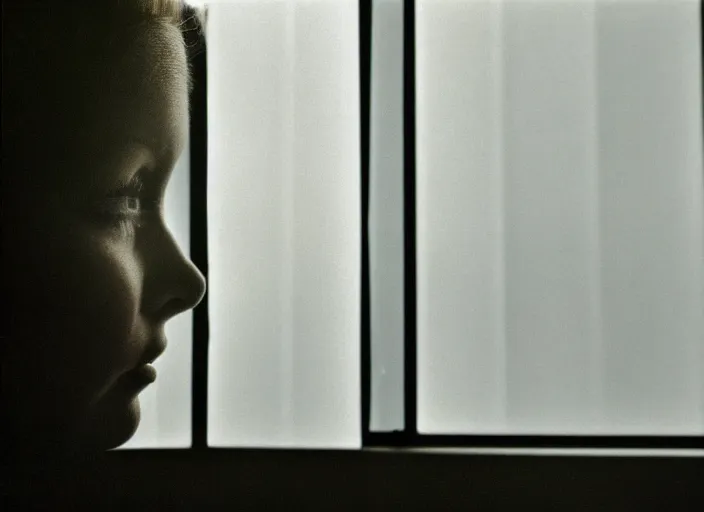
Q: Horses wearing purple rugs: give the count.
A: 0